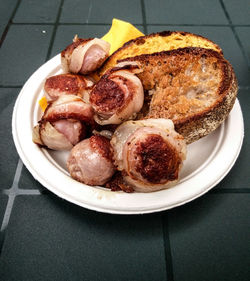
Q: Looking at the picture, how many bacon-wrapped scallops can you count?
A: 6